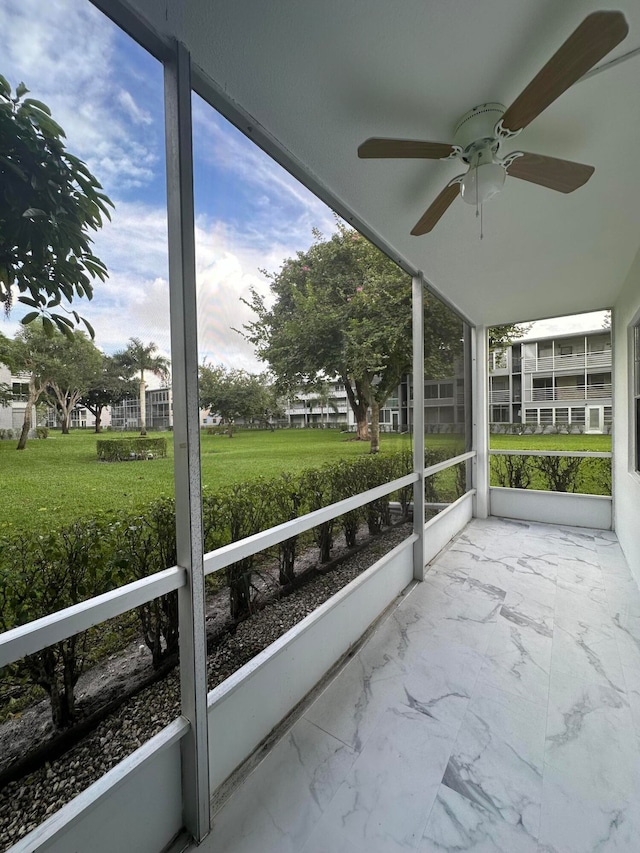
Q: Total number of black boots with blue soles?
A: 0